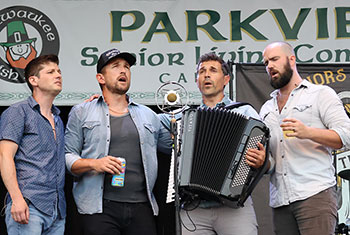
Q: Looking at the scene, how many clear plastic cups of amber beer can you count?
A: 1